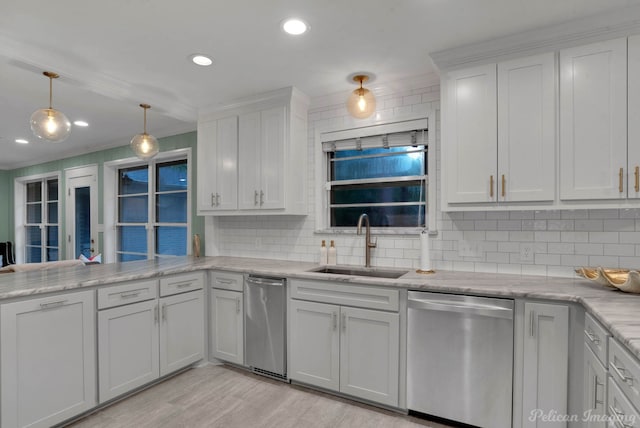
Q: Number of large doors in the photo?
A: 1